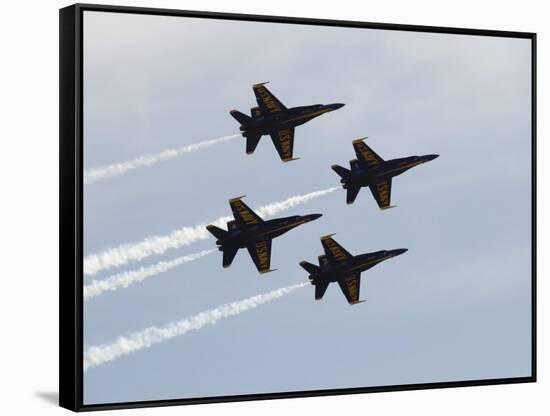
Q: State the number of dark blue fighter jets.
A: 4